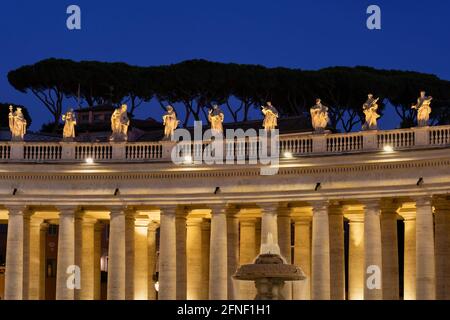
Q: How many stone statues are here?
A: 9